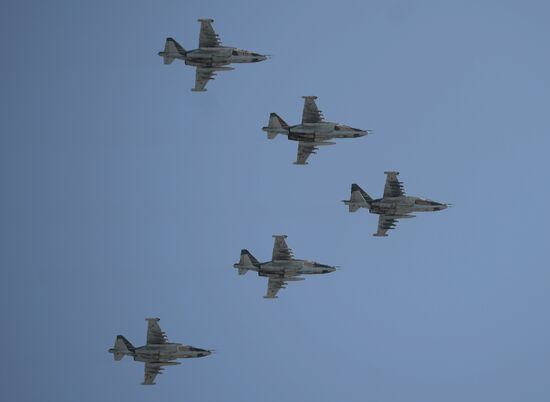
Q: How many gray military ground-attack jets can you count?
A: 5